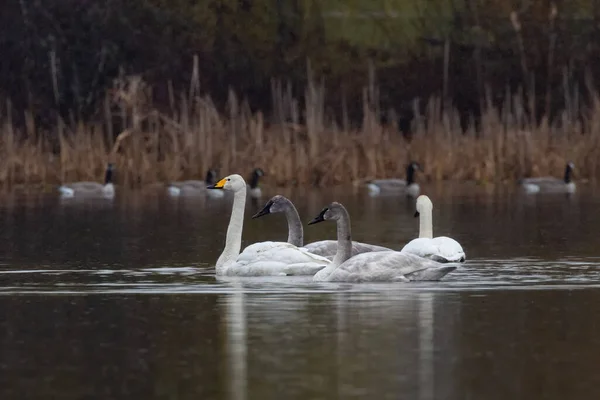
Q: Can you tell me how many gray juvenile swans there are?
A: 2